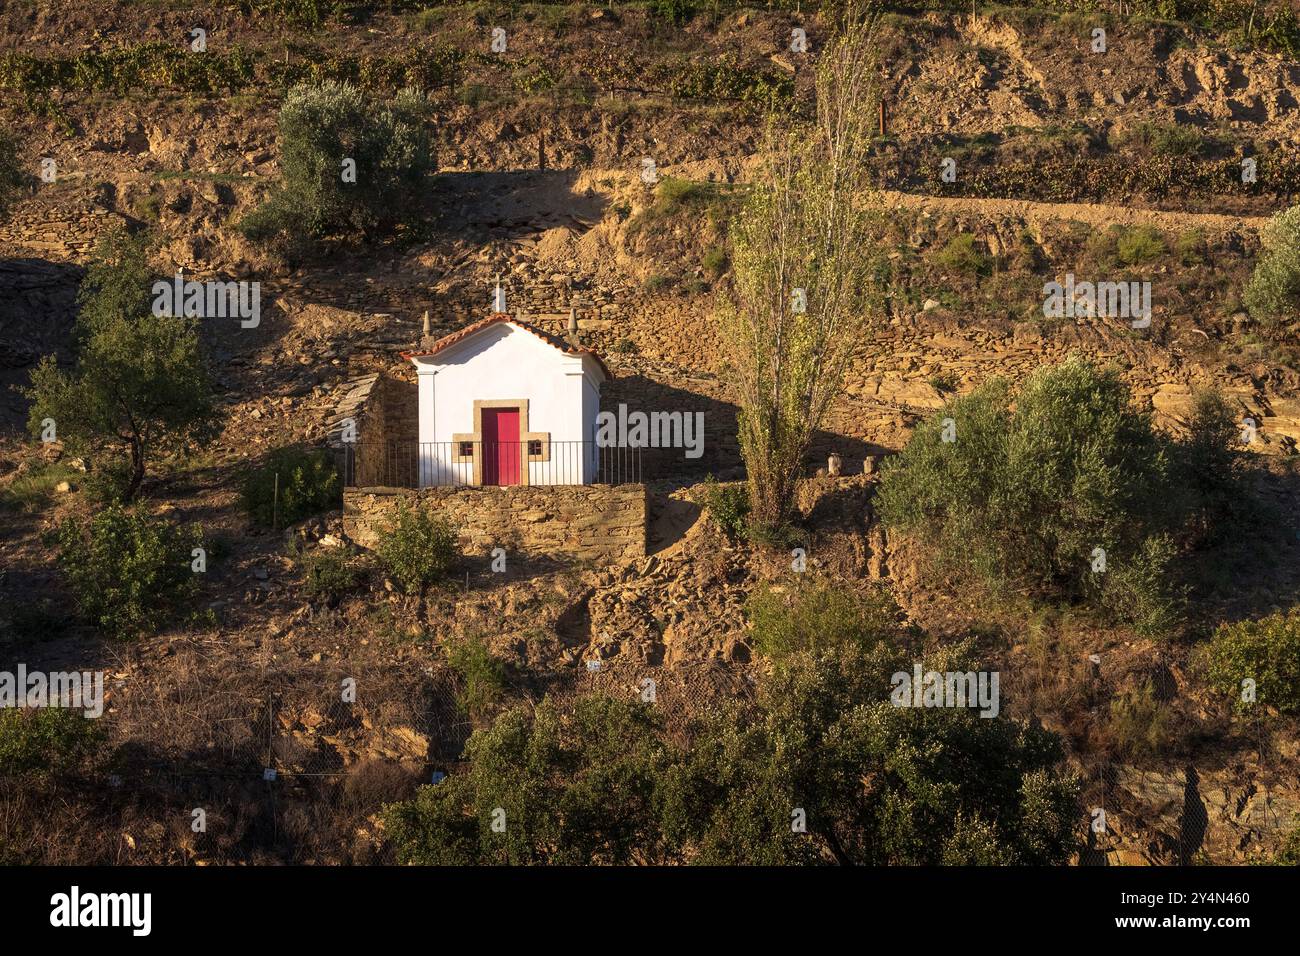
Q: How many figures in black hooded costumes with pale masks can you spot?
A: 0